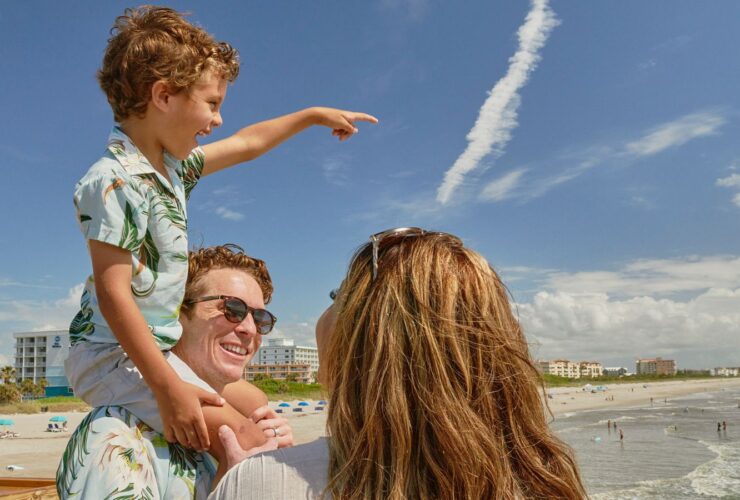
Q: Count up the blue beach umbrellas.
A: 5